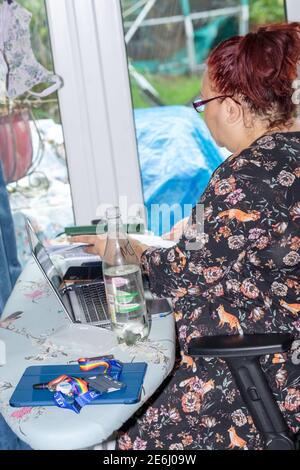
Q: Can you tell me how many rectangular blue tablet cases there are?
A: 1